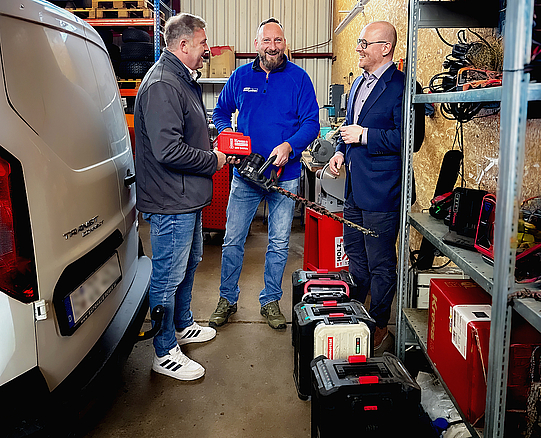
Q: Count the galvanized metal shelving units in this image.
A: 1